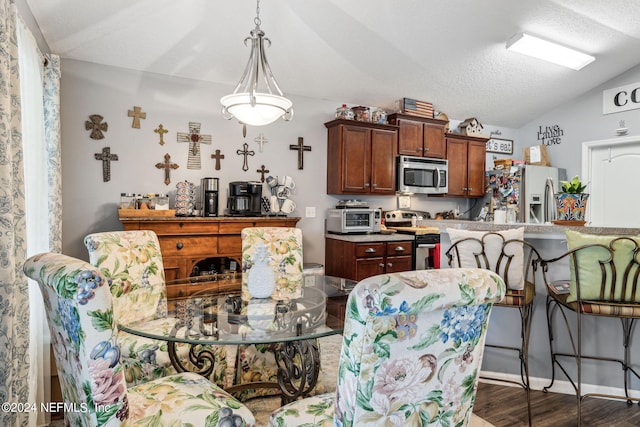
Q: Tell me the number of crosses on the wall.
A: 12